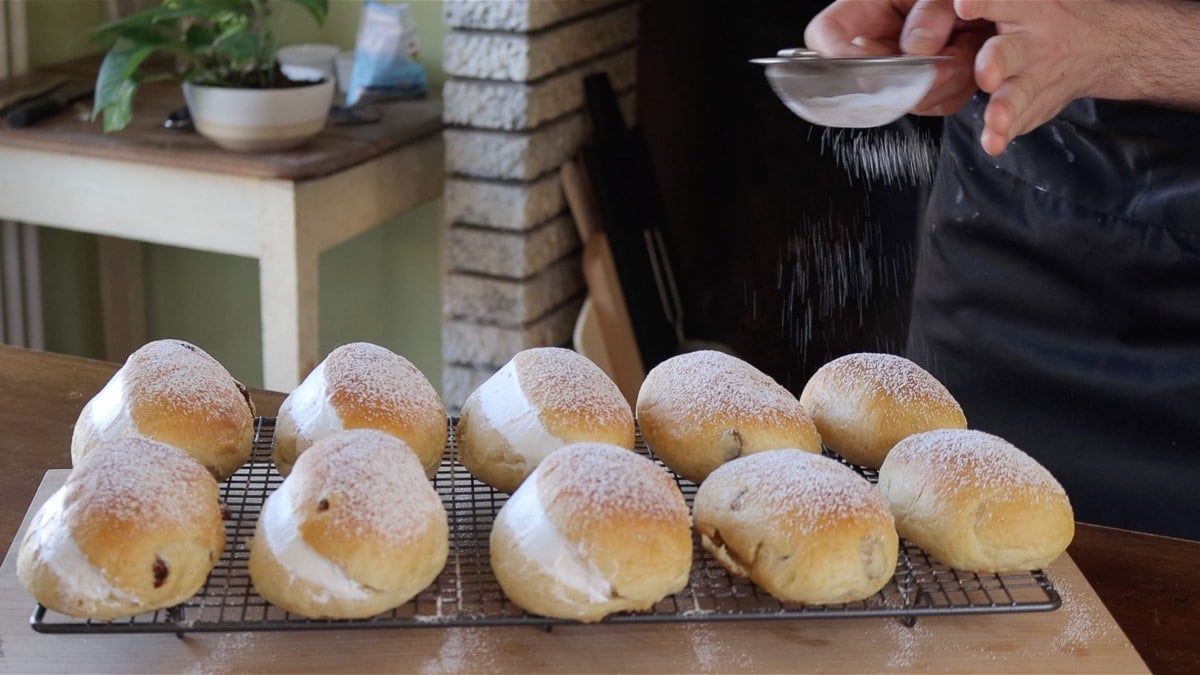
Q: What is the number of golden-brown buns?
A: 10